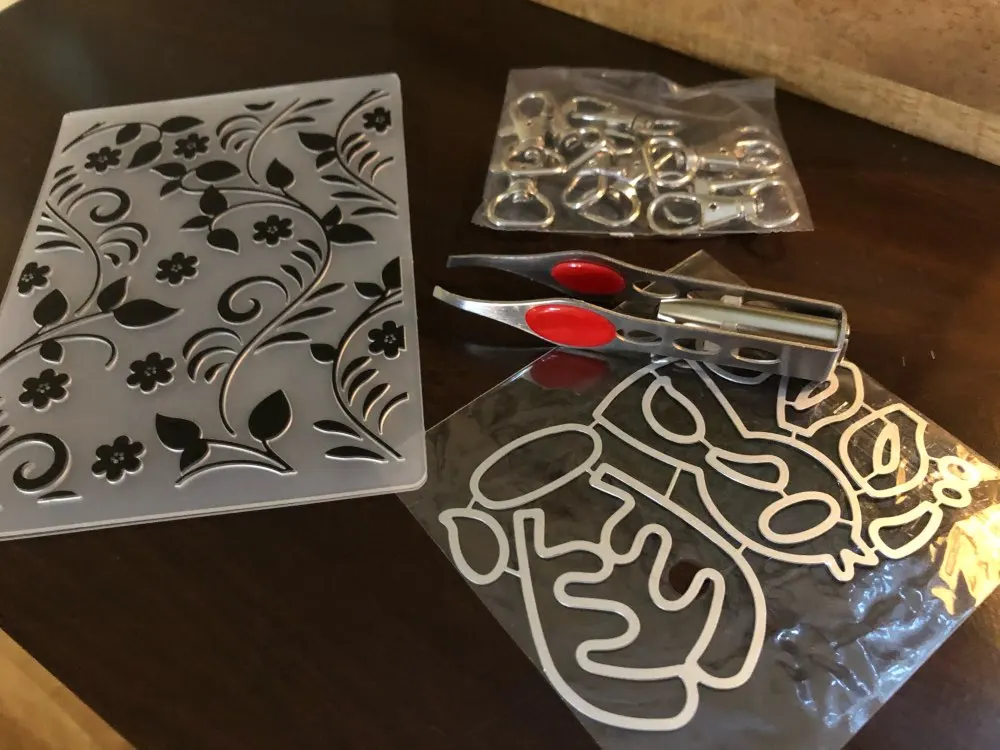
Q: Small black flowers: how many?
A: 10